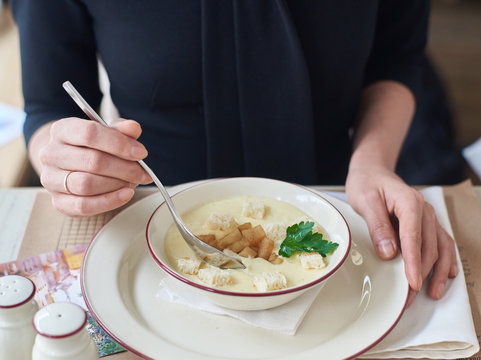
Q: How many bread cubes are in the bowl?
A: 8